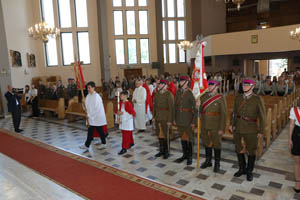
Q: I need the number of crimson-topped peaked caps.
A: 4